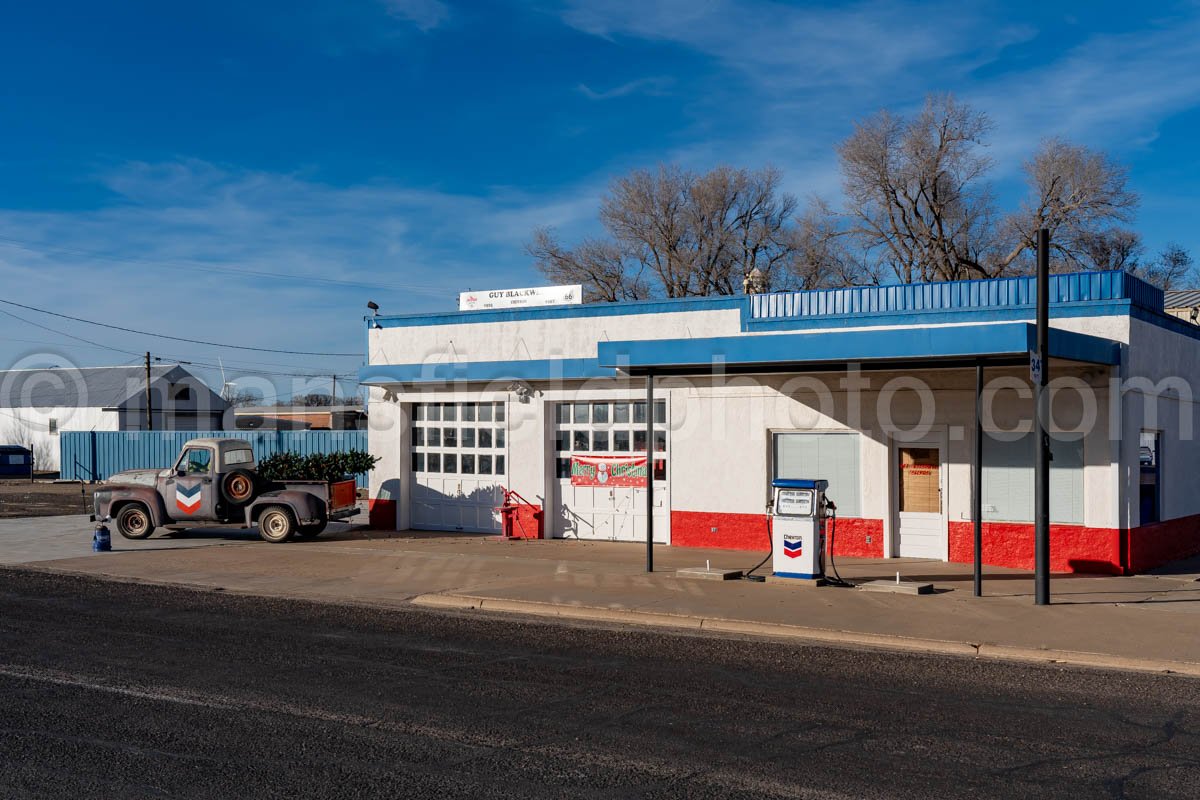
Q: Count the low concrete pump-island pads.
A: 3